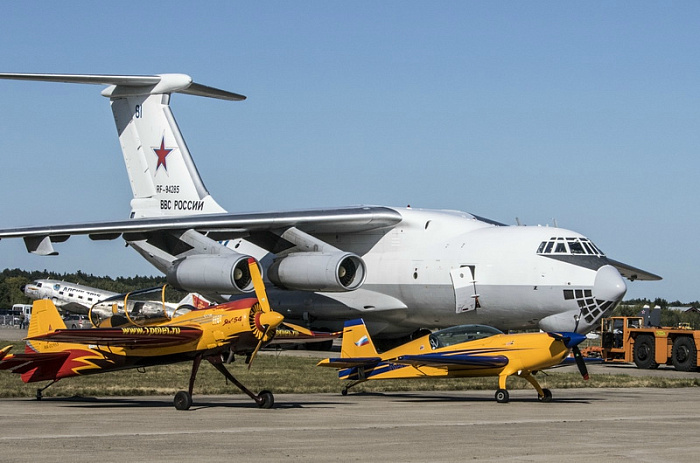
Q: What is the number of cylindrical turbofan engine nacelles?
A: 2